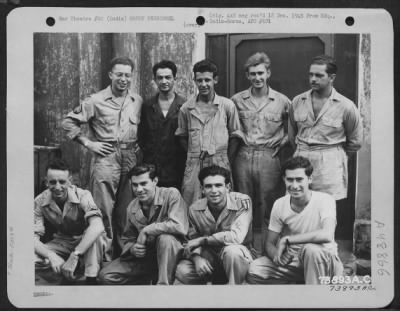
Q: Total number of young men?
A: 9